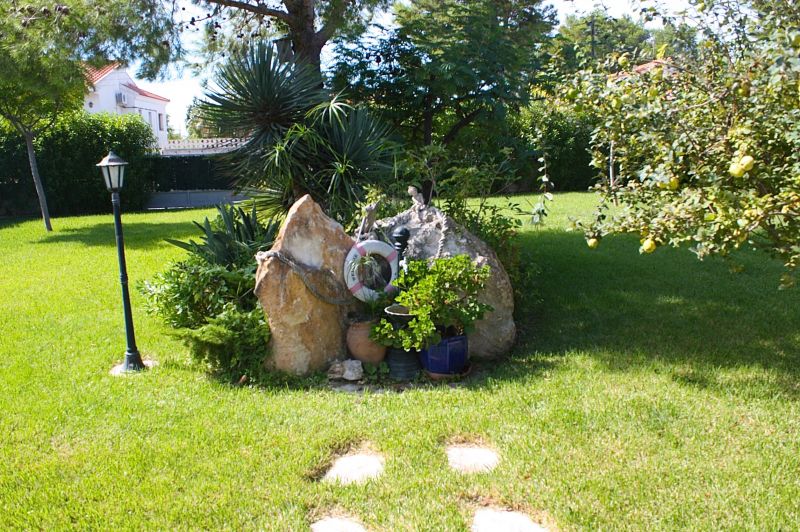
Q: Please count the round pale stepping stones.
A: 4